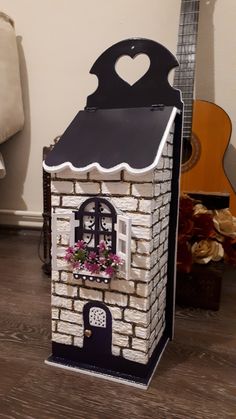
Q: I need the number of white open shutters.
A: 2